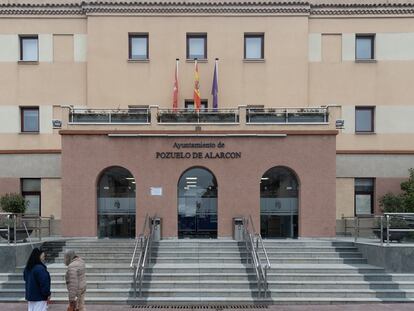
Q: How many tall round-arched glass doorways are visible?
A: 3